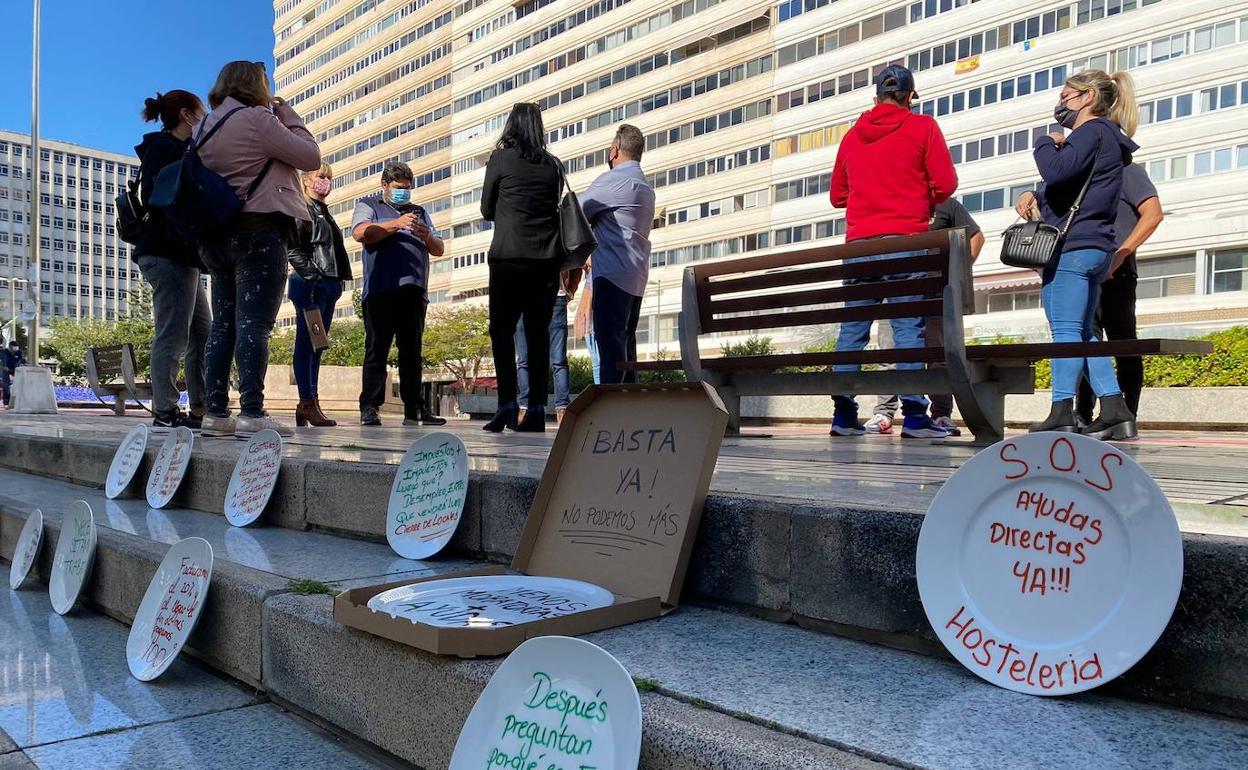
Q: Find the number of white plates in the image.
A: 10